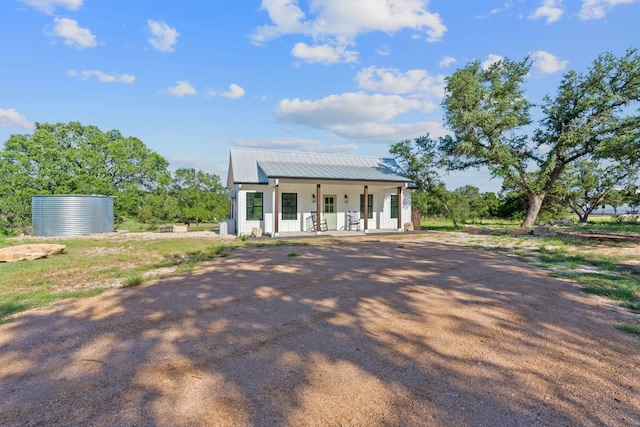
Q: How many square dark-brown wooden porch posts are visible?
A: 4